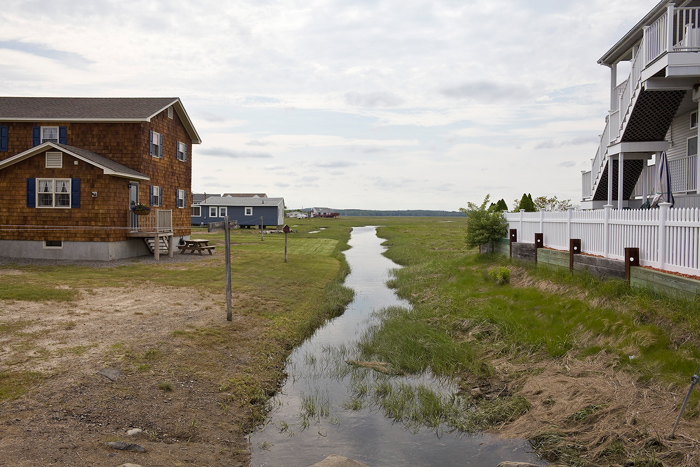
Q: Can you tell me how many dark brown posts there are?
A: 4